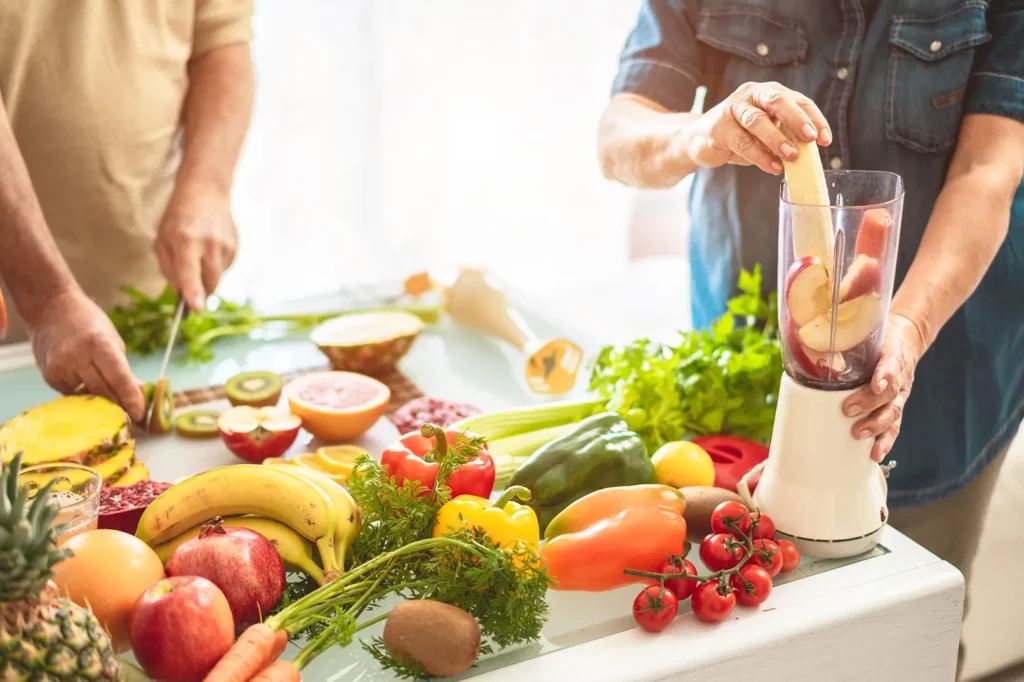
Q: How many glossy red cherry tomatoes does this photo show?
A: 9